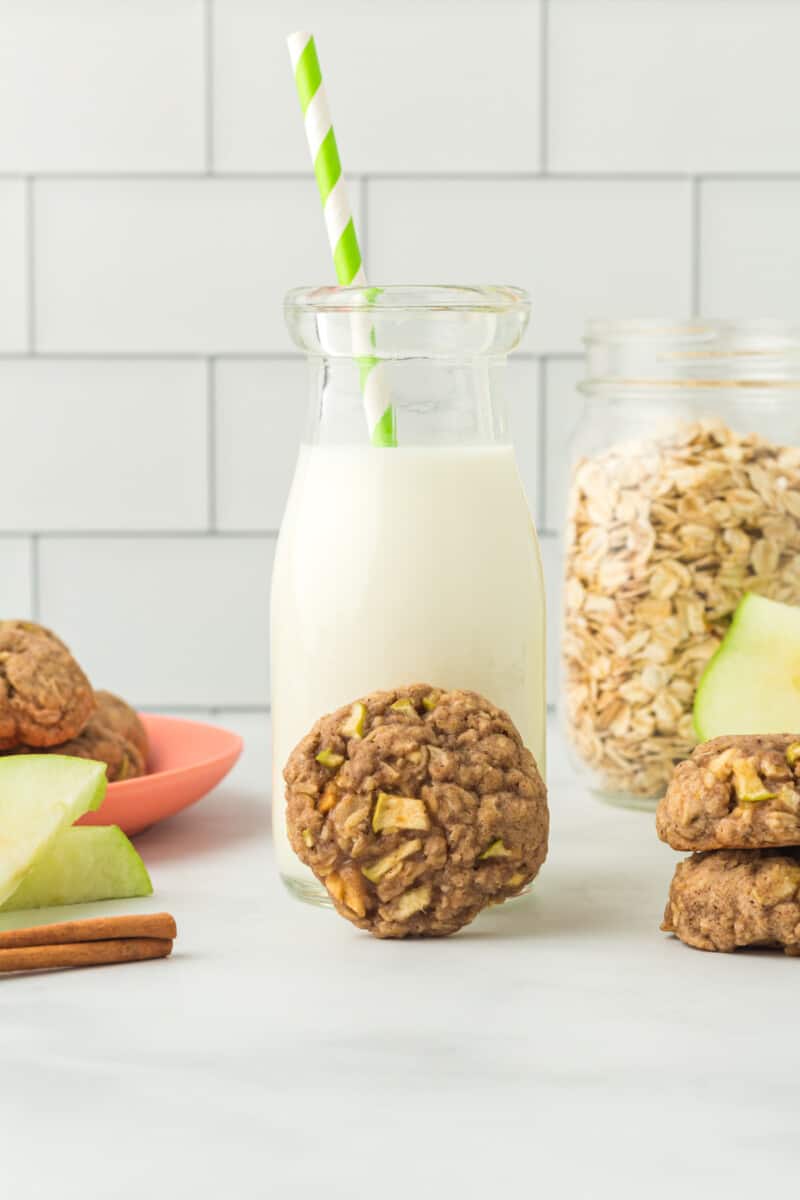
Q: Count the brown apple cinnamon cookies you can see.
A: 6